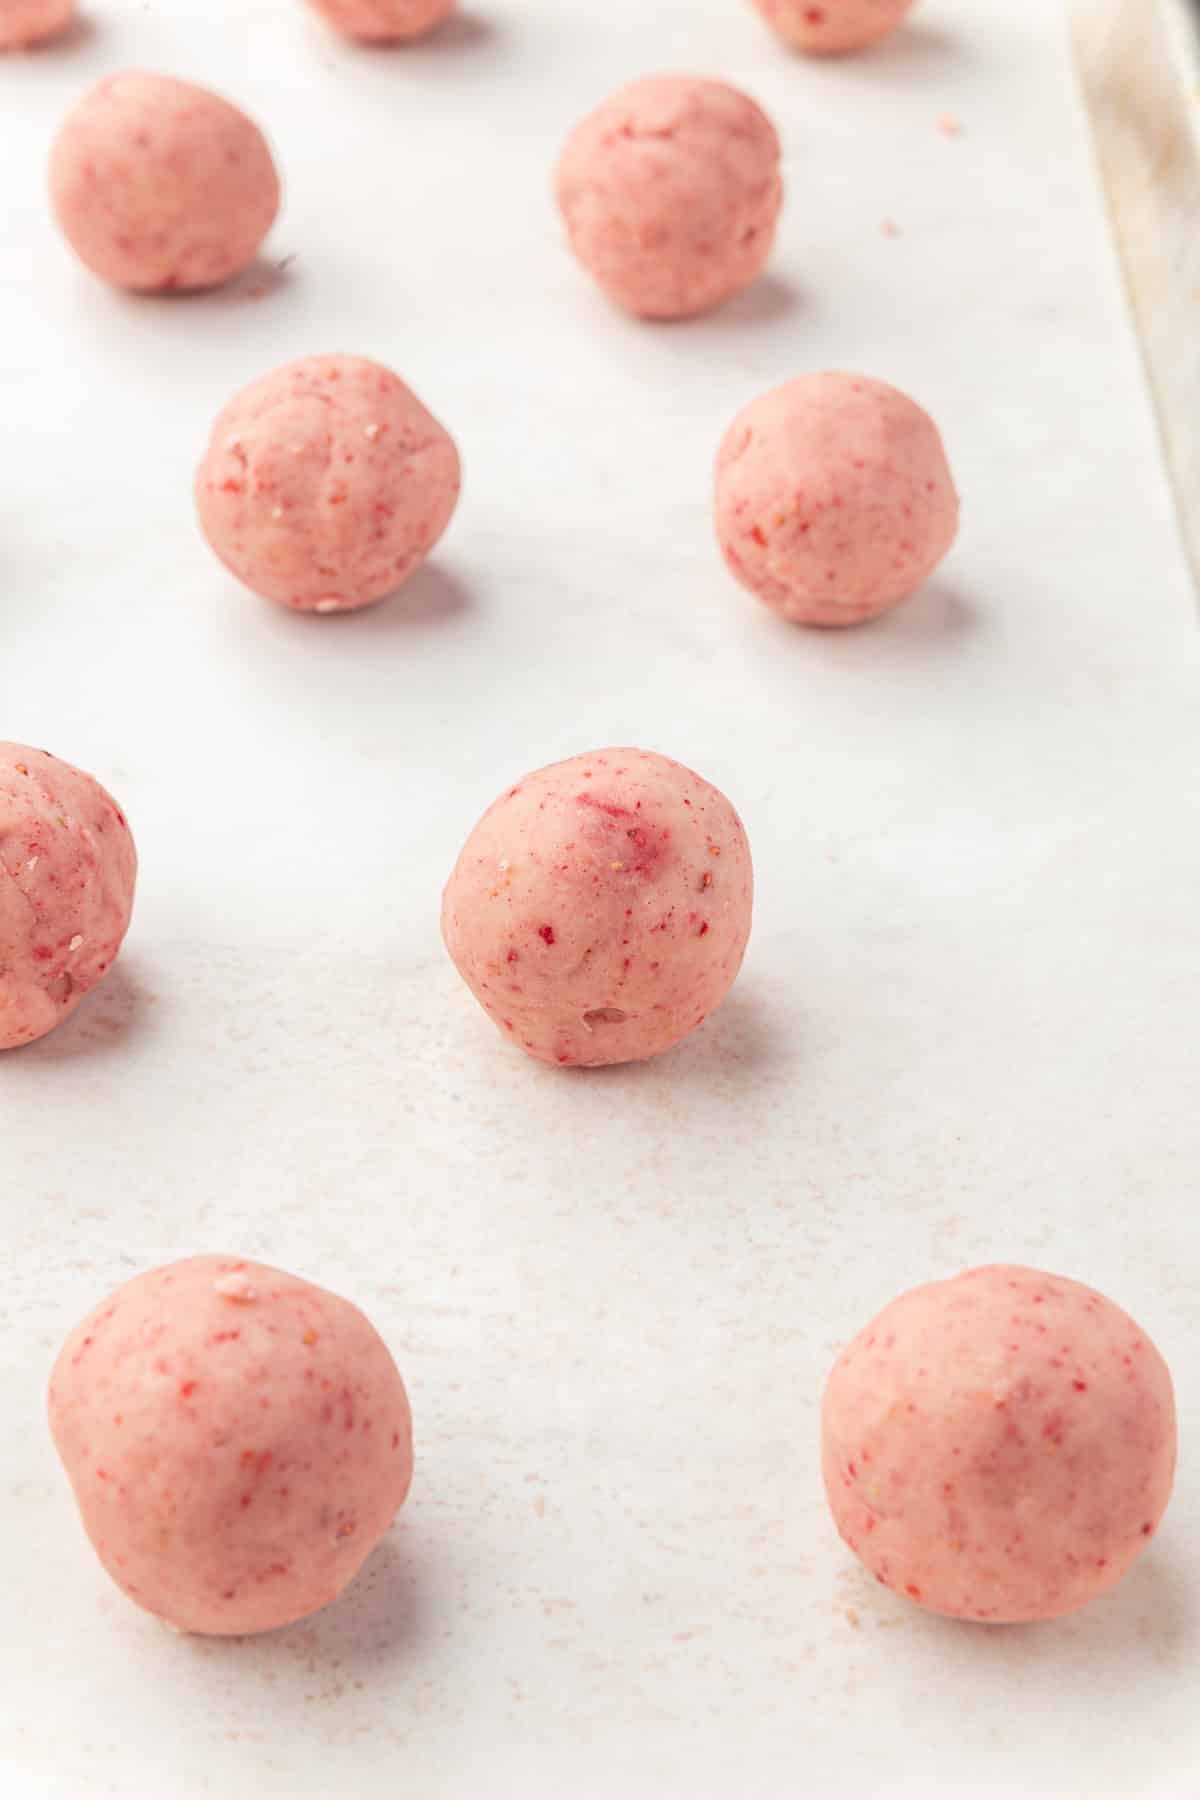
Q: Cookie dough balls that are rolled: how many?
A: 11